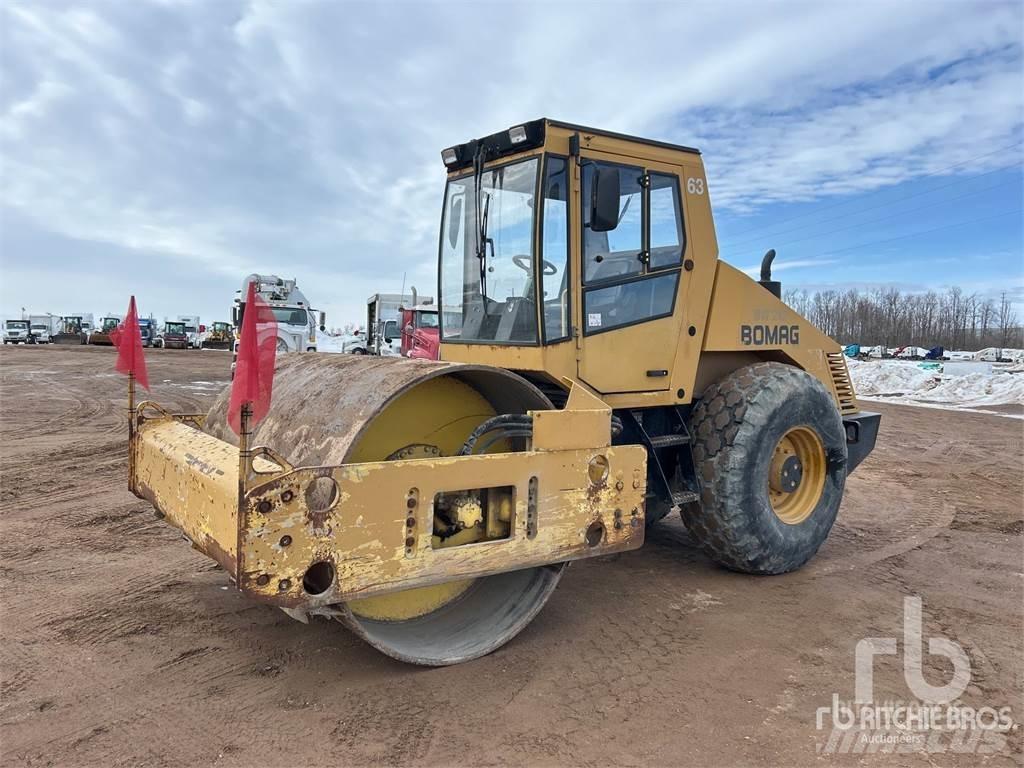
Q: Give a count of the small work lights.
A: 2